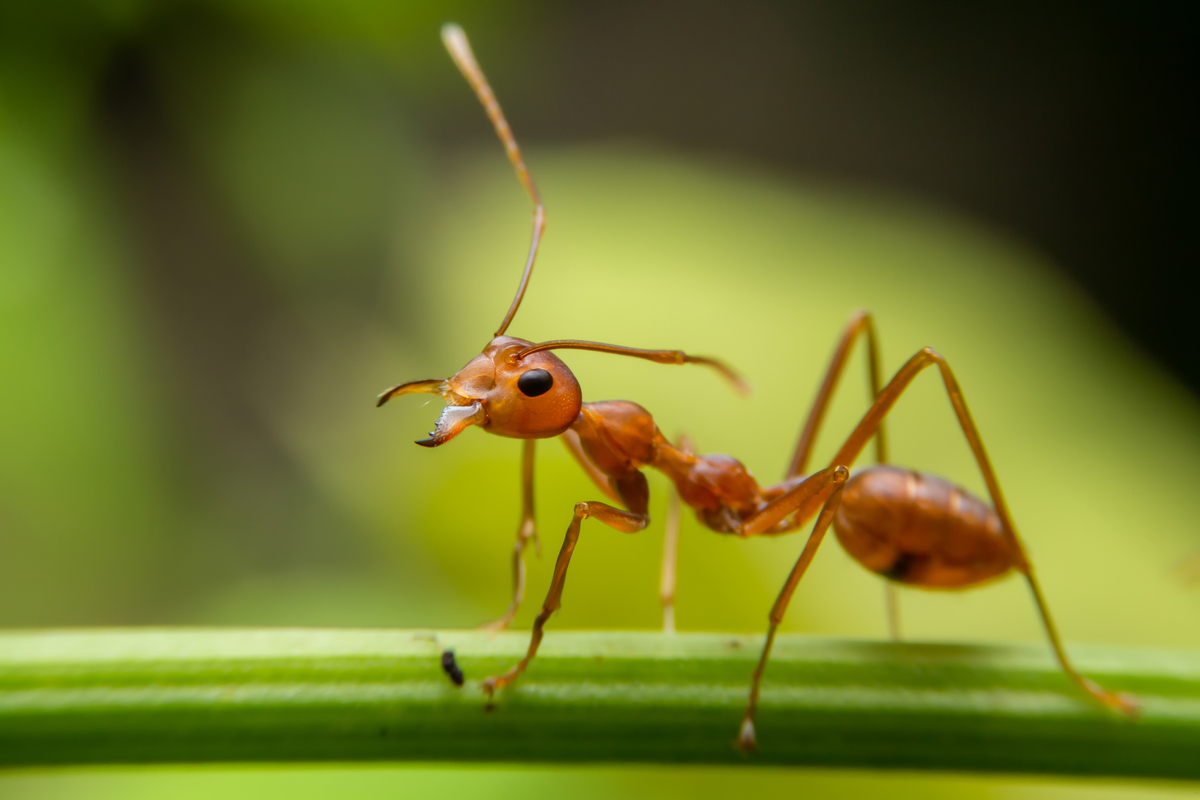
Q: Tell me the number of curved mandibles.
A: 2